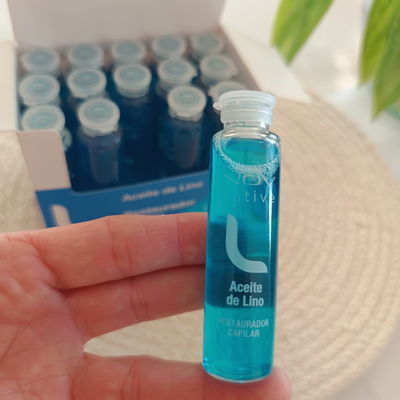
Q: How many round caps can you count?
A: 15